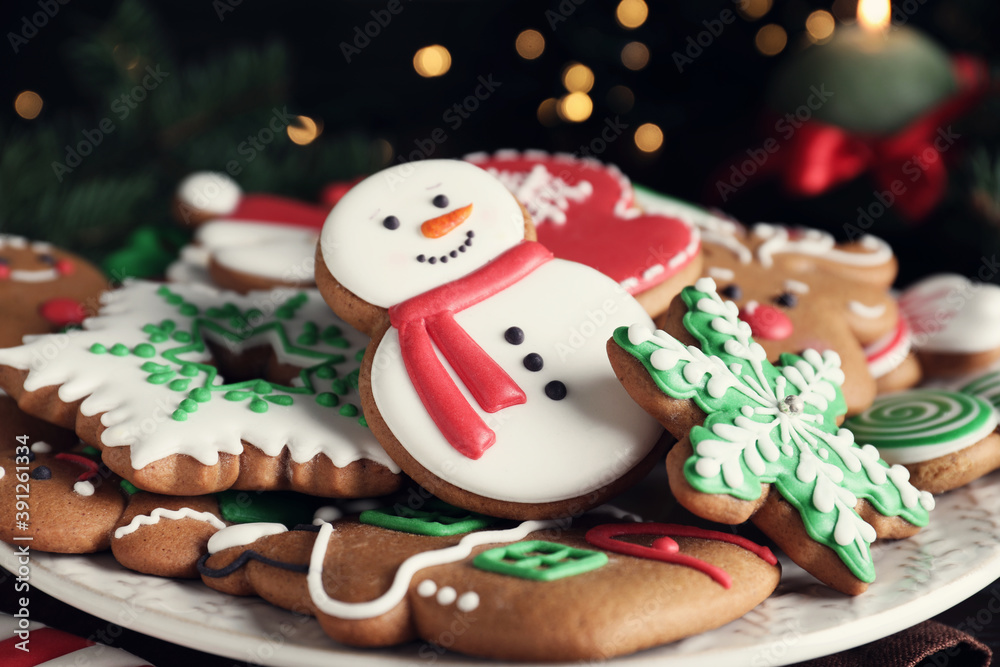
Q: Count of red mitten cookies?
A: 1